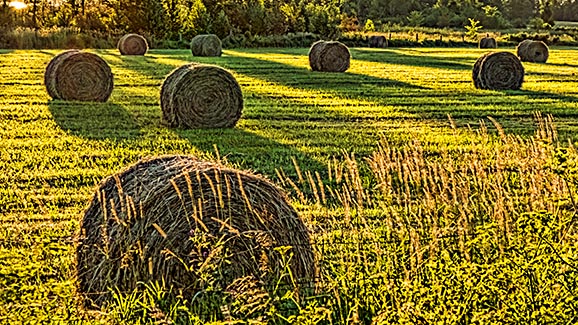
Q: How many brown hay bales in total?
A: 10